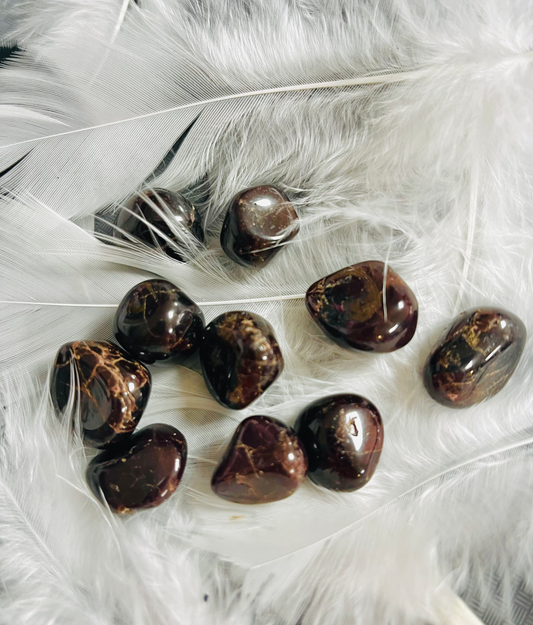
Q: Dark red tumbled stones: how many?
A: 10